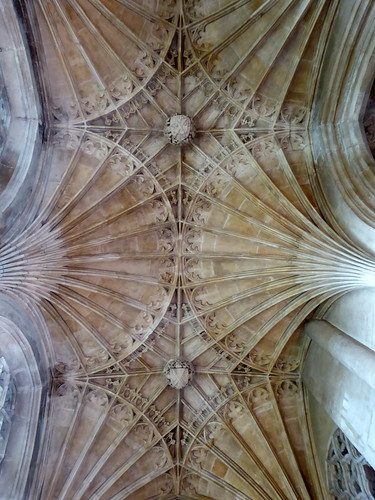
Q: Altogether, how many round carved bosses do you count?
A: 2